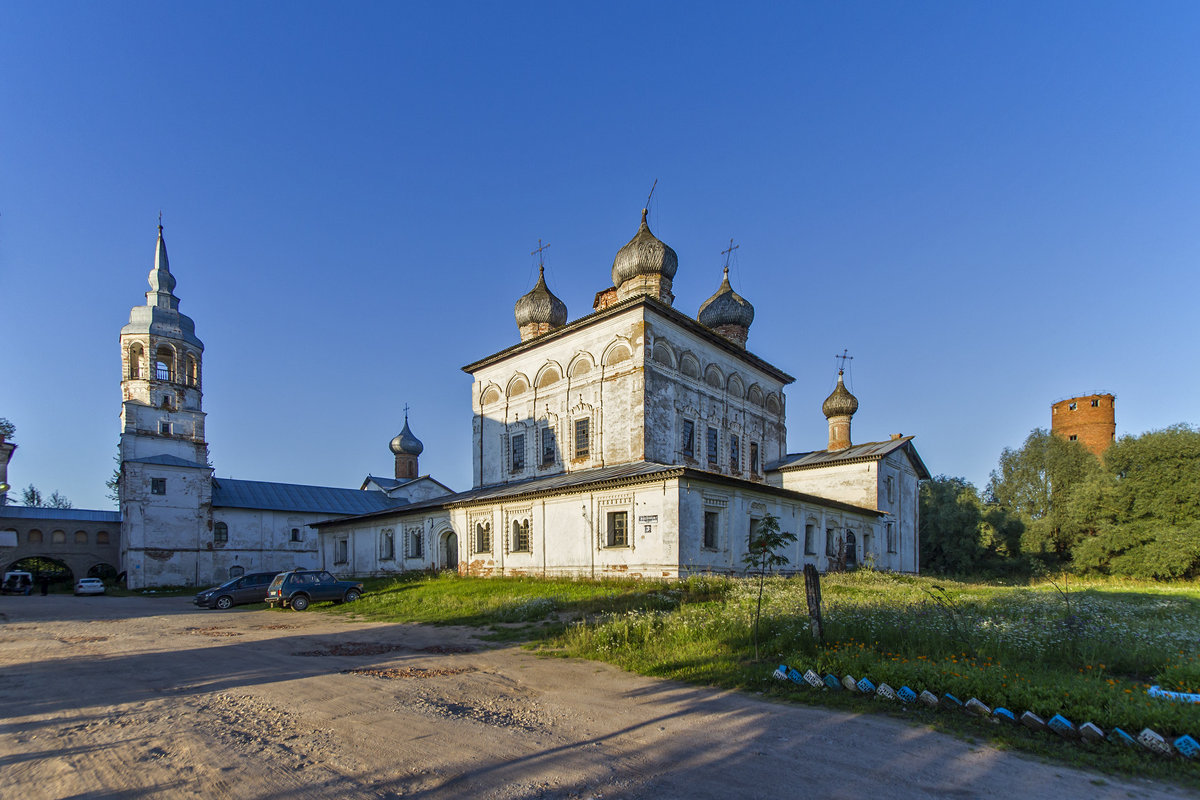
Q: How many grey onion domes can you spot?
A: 5